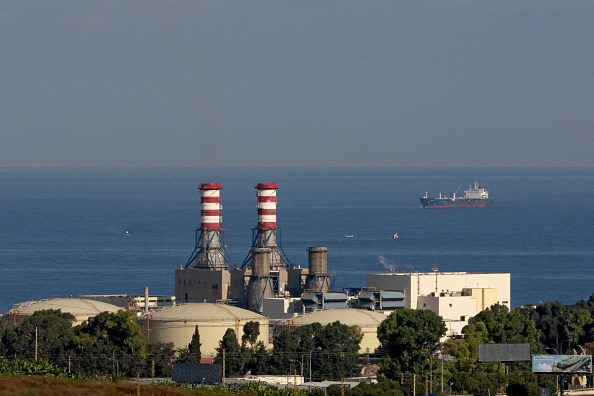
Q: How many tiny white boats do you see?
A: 3